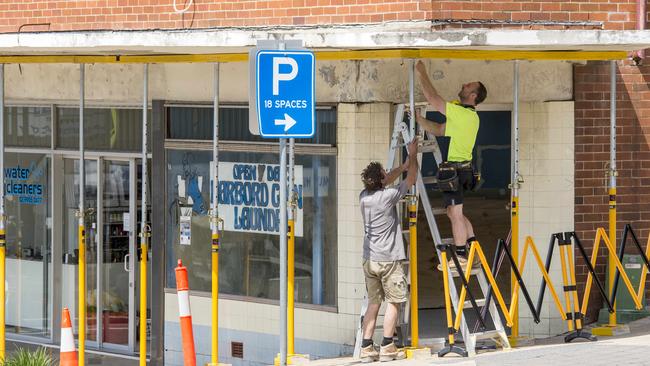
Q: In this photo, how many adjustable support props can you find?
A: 8